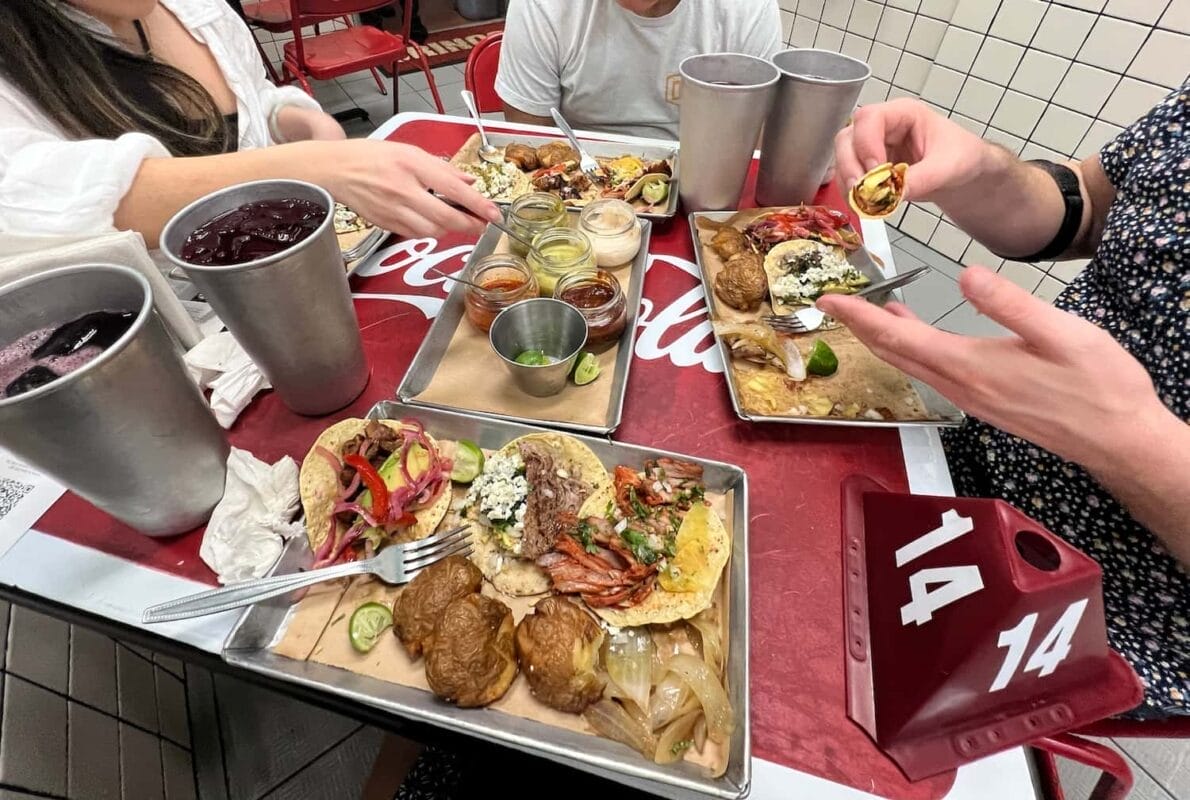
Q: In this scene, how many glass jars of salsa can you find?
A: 5